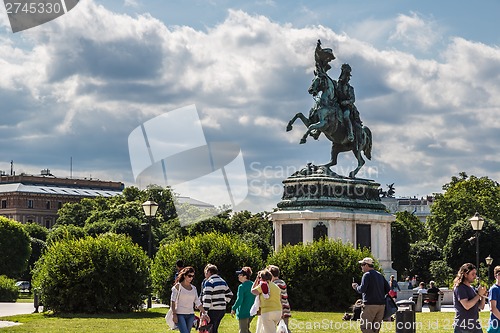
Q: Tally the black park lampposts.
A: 3